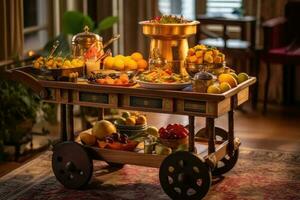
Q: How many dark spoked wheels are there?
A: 3